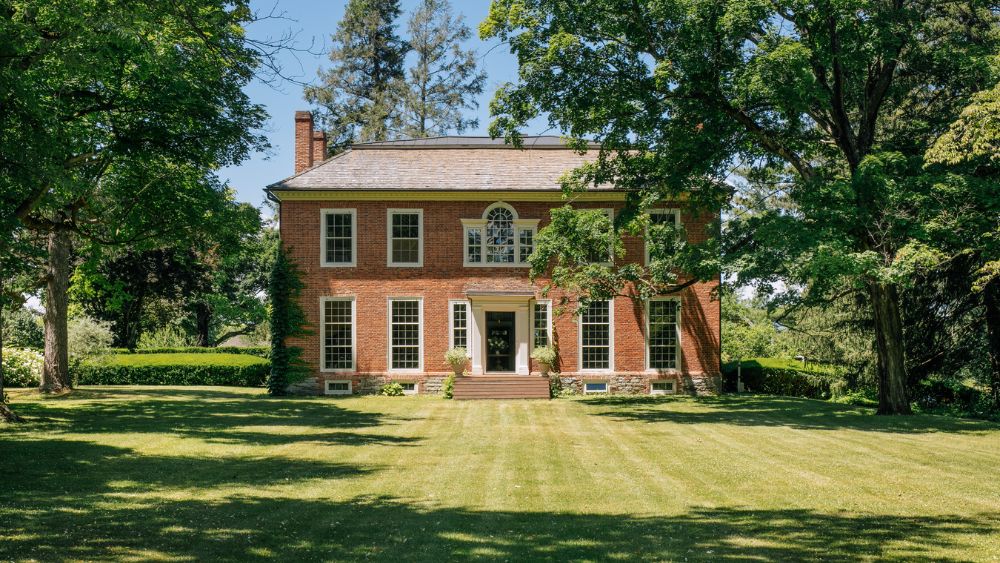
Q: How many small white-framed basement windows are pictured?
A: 4